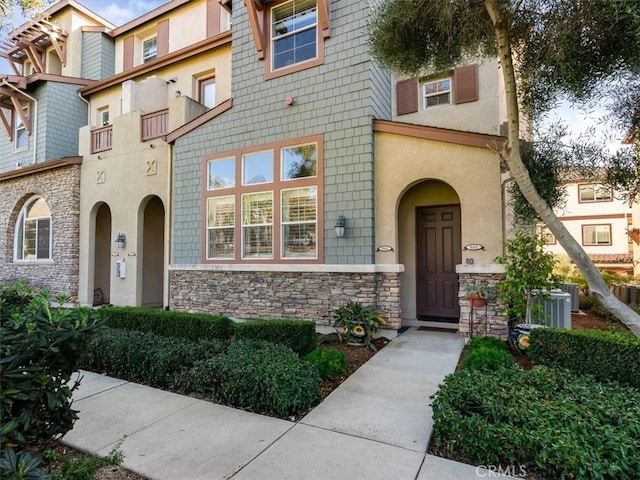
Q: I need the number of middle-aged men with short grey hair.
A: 0